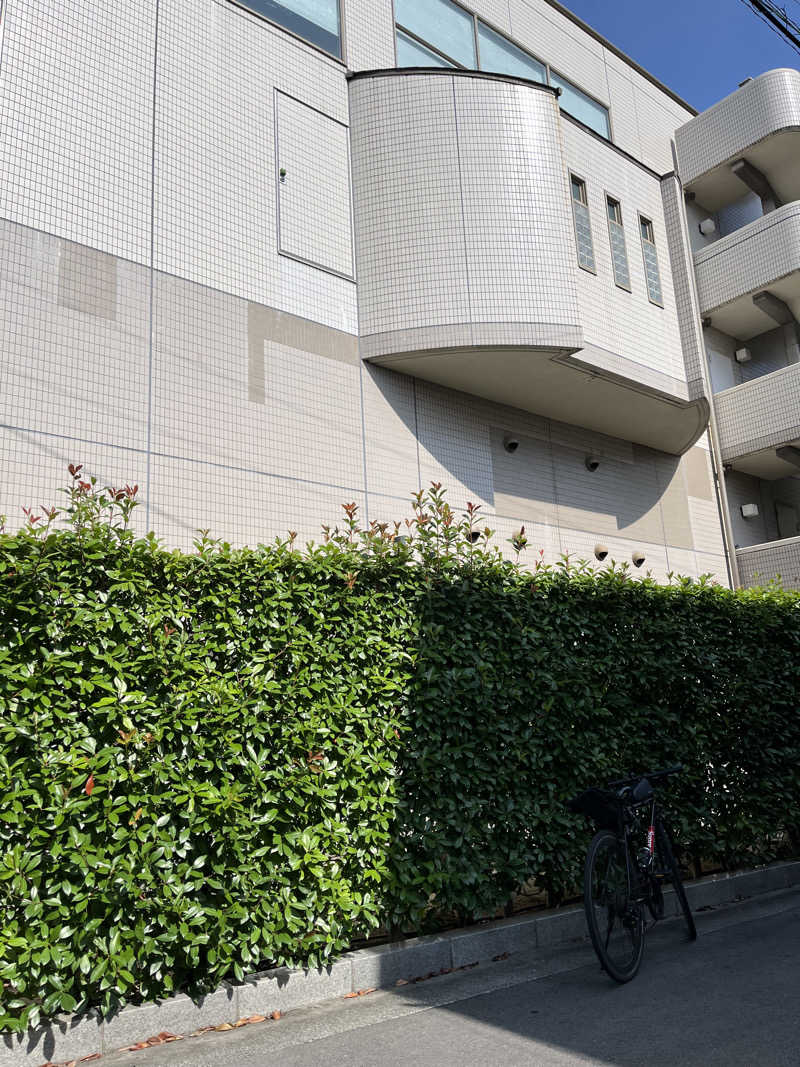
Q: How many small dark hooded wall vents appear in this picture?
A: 6